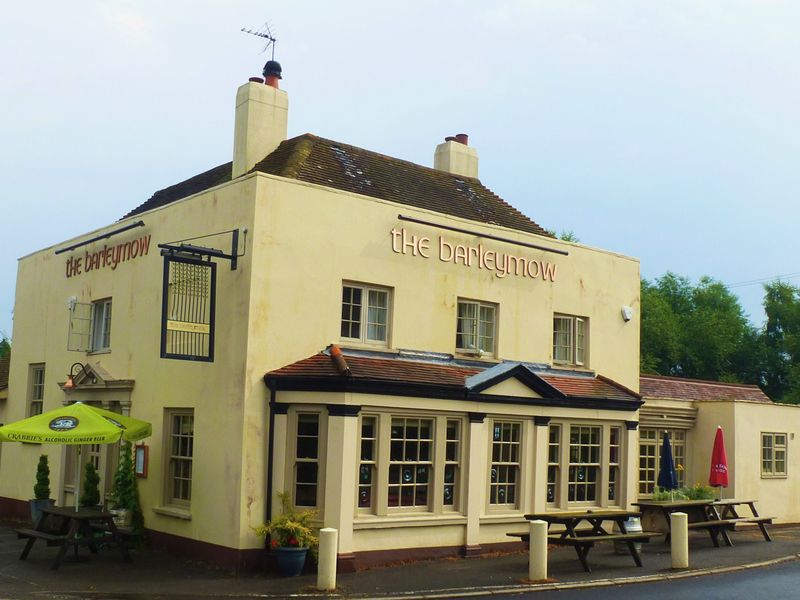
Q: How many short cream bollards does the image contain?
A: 3